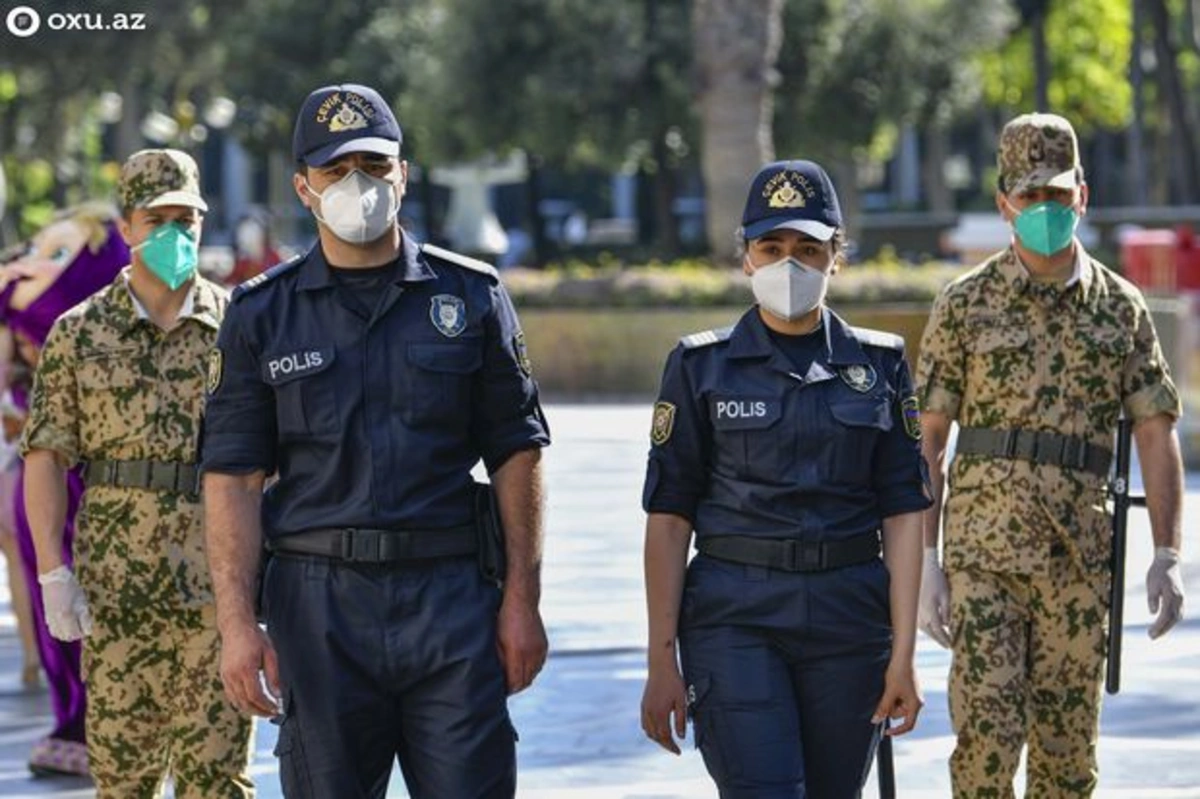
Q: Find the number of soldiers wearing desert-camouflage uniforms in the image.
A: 2